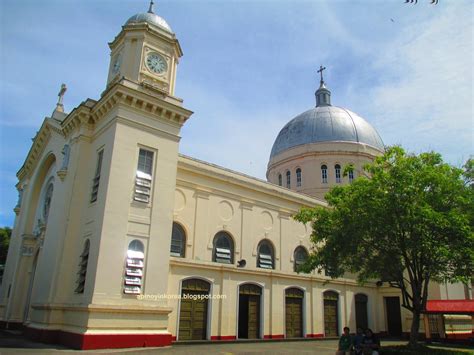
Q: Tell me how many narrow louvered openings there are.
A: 4